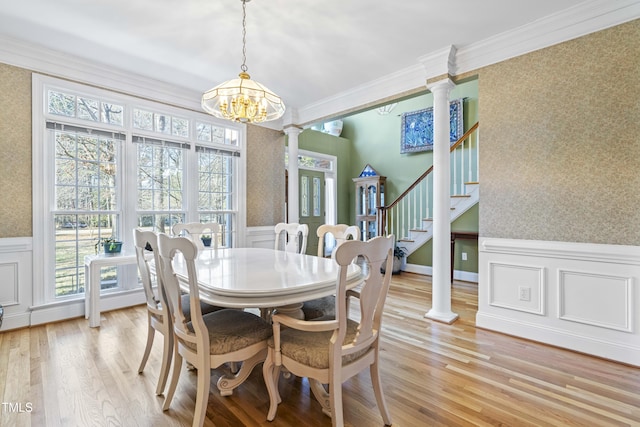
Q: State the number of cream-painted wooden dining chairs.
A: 6